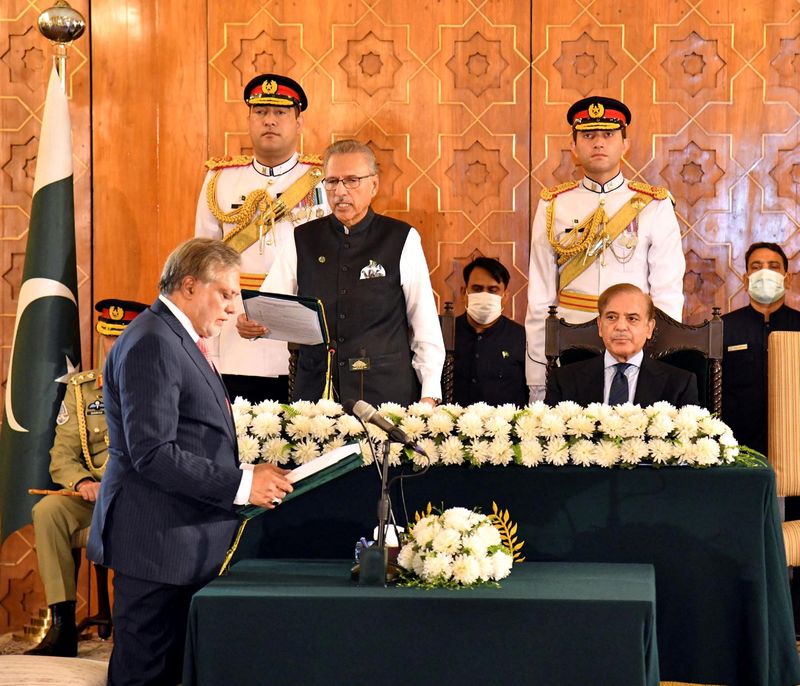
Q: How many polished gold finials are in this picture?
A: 1